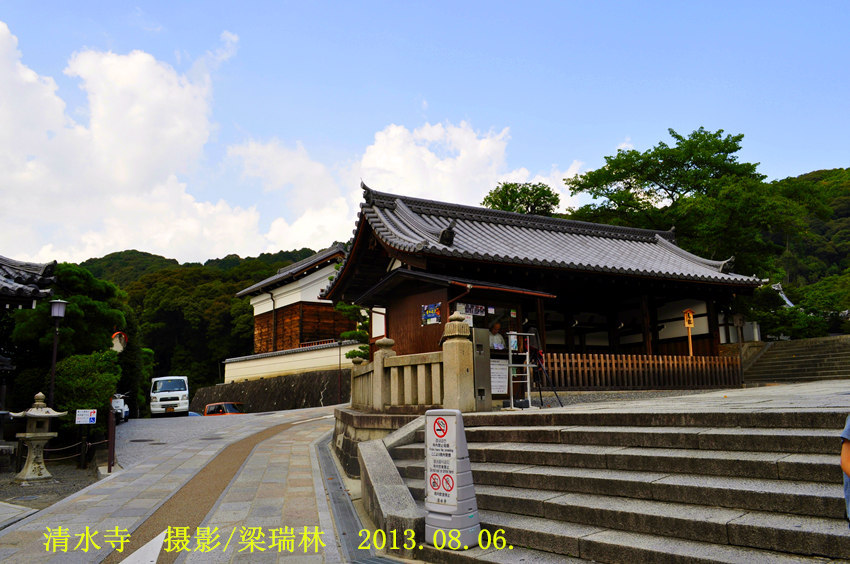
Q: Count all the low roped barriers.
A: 1